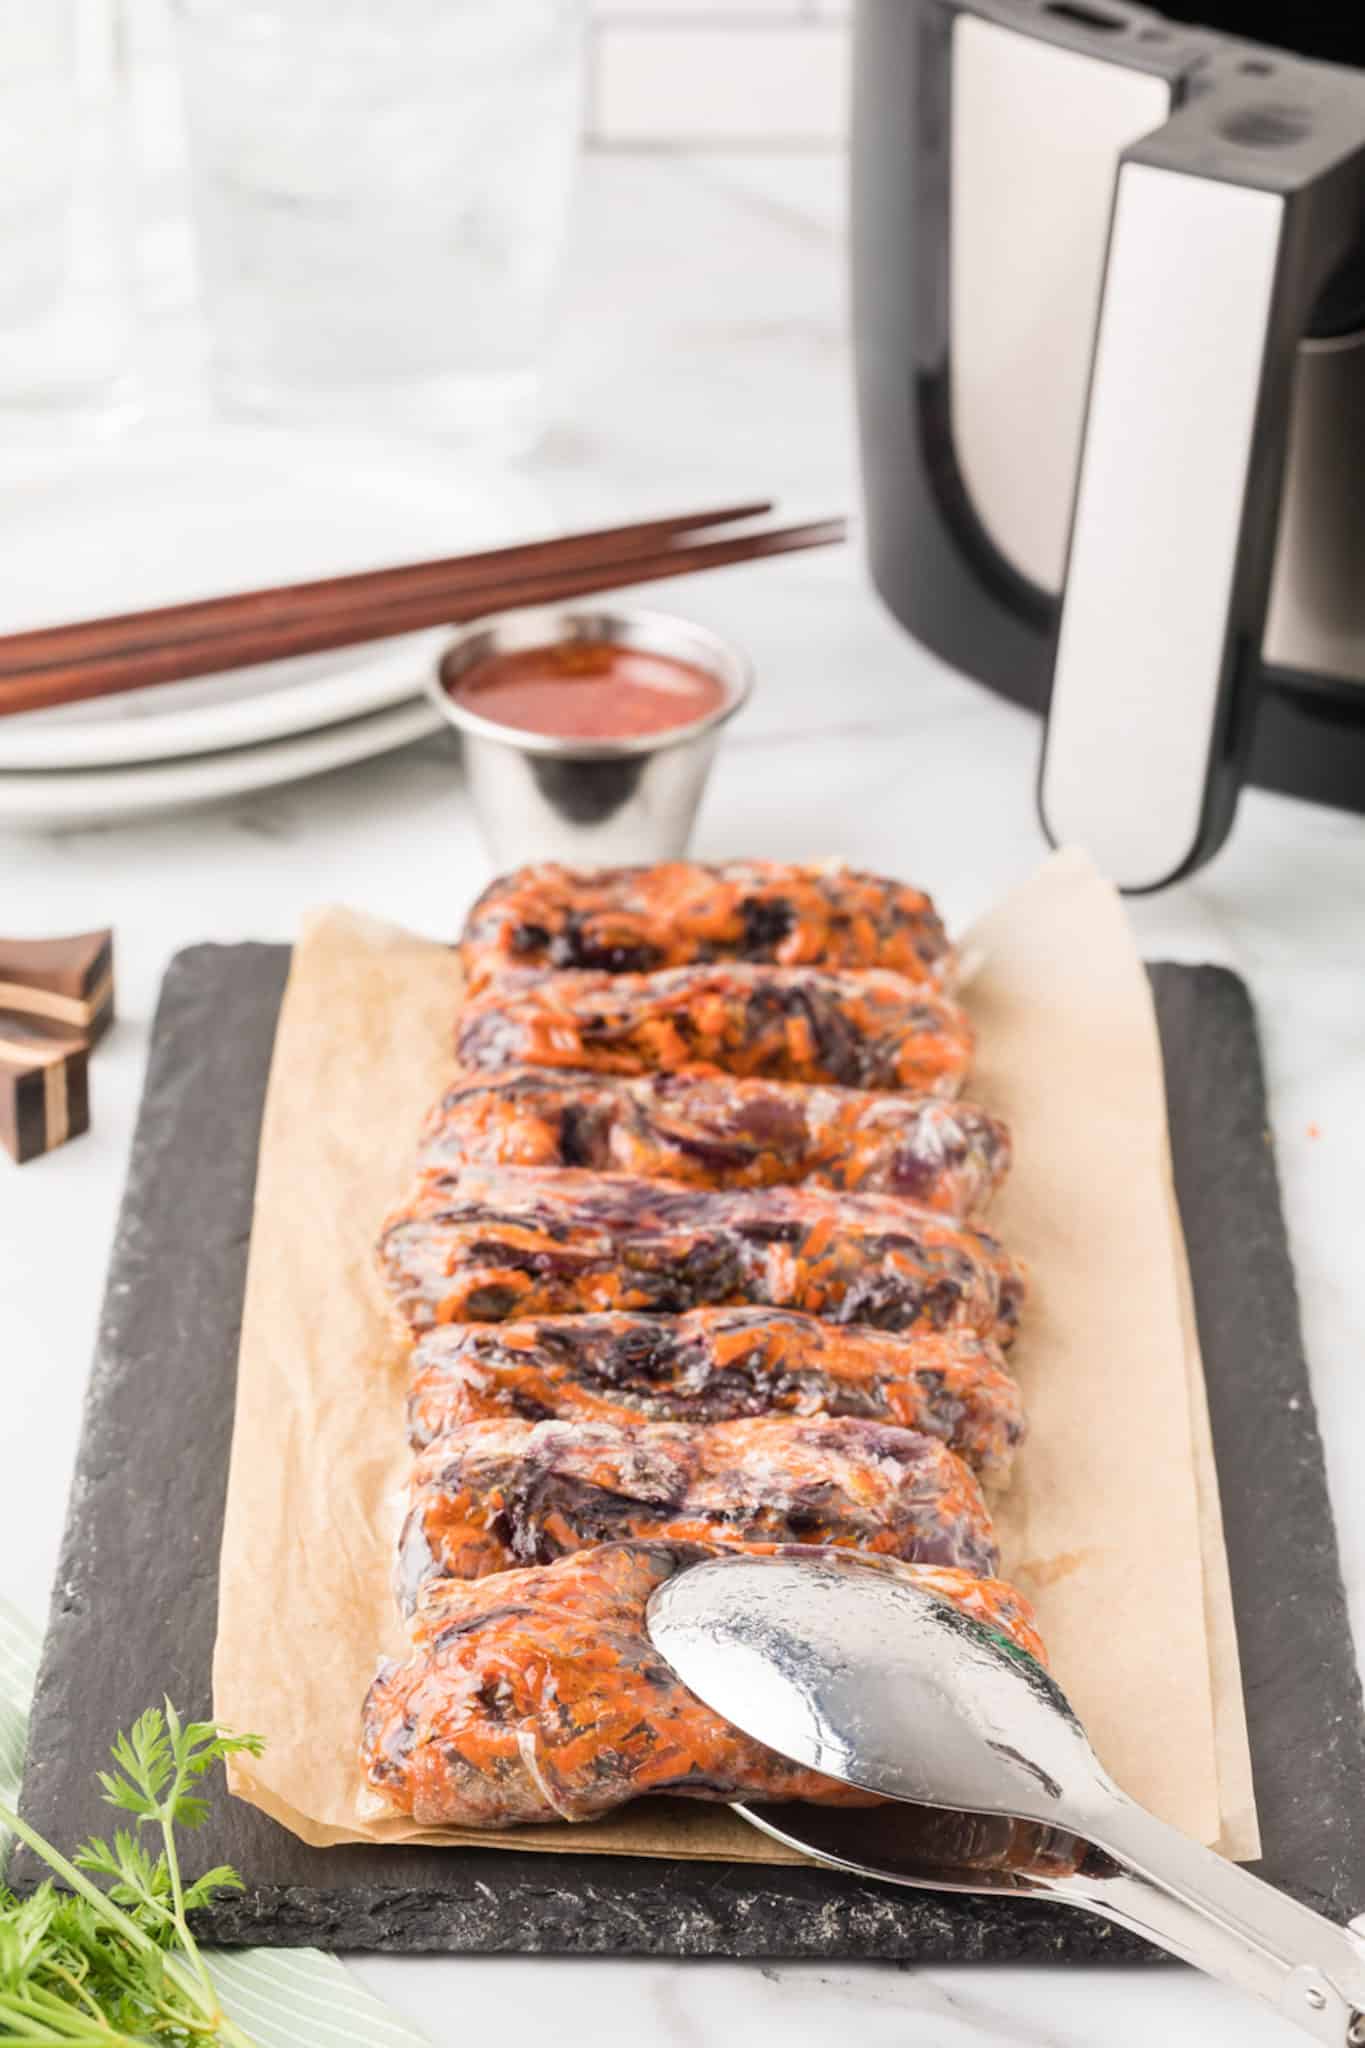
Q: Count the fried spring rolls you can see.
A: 7